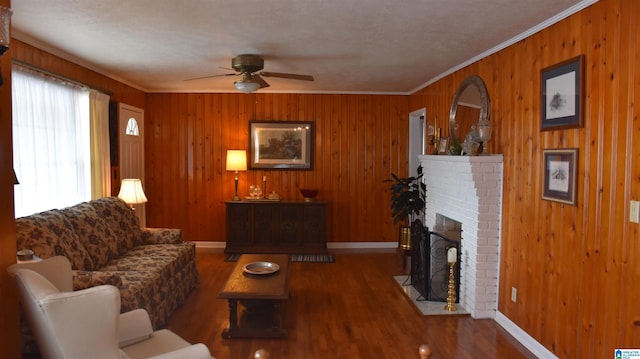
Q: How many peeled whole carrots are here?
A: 0